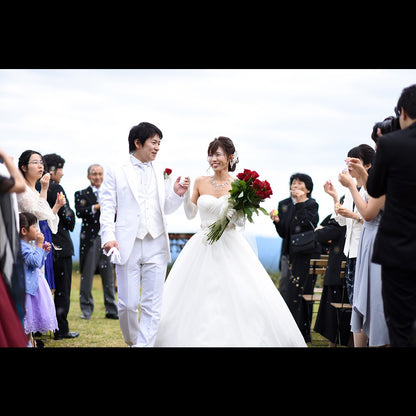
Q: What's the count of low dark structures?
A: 1